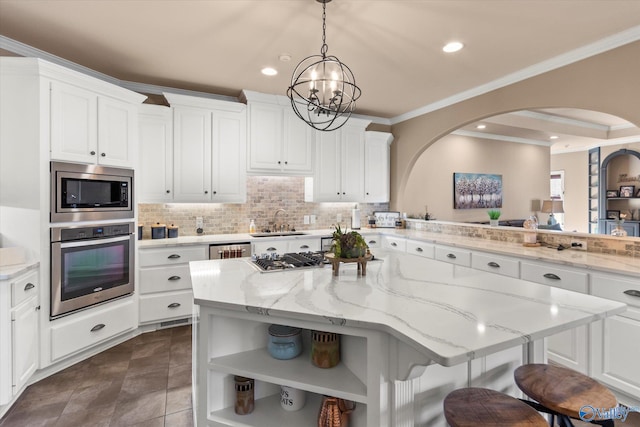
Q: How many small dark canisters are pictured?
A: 3